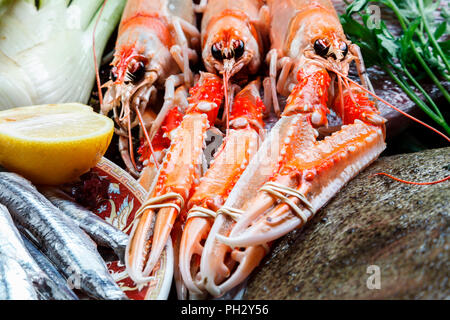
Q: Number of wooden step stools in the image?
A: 0